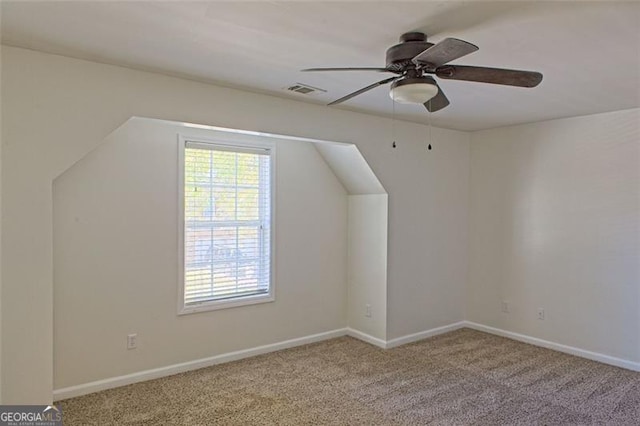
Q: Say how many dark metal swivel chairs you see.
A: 0